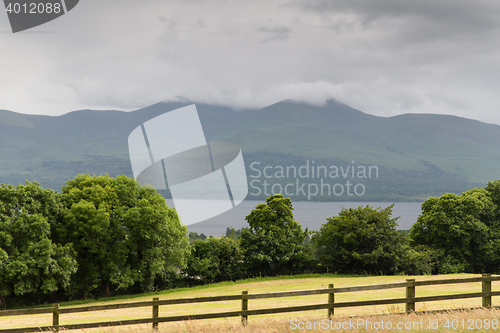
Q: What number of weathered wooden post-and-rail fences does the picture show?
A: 1